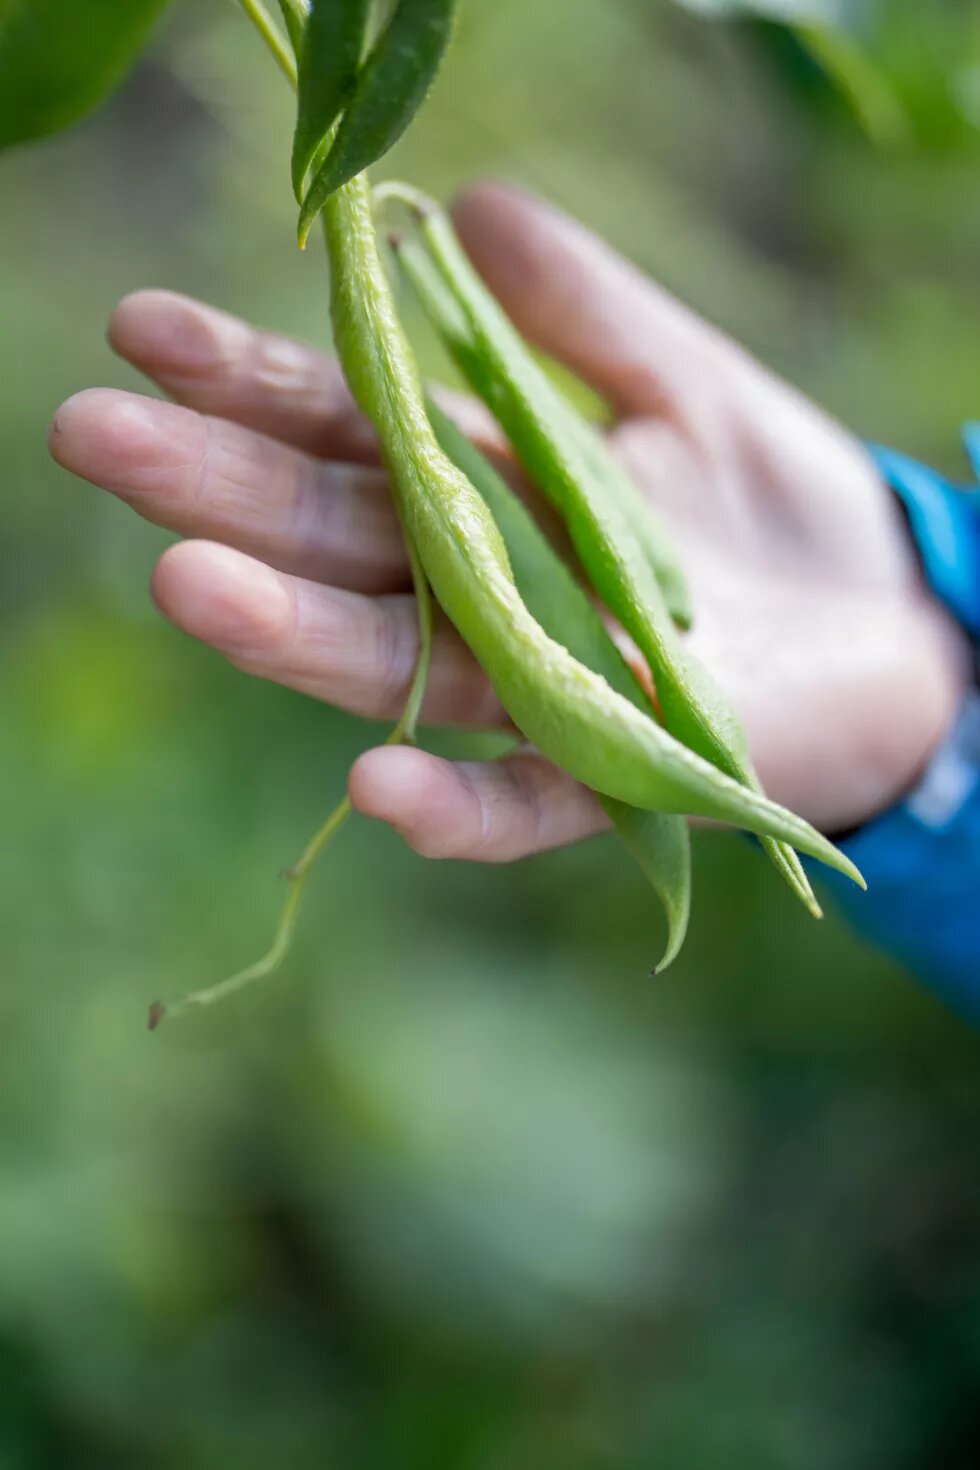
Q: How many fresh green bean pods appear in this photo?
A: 4